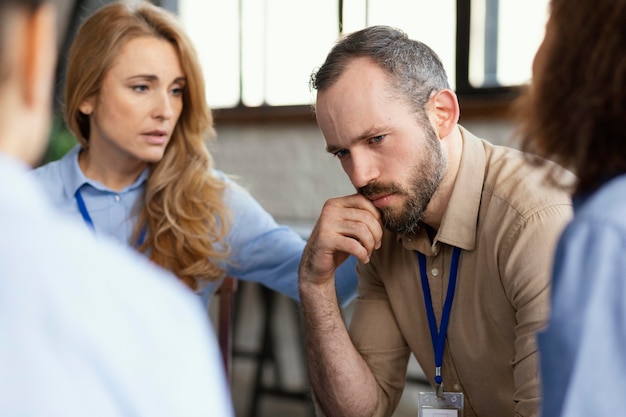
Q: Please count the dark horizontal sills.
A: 1